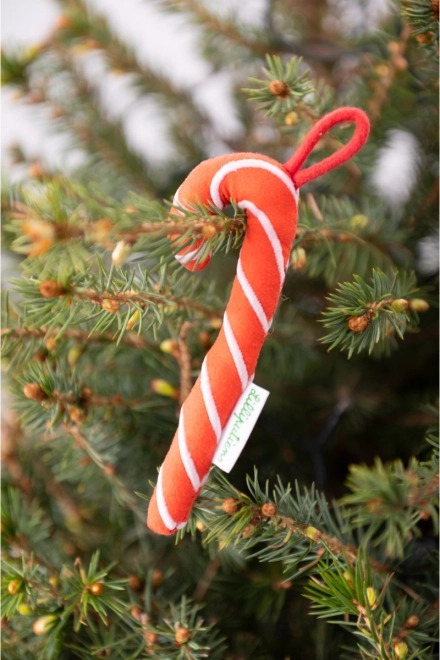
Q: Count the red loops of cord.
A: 1